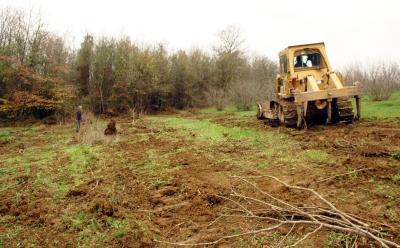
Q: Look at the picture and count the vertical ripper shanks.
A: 3